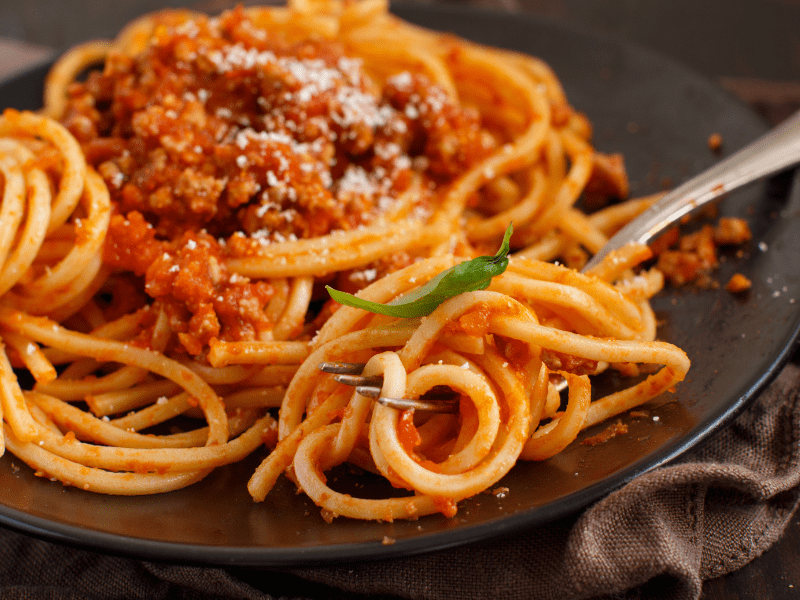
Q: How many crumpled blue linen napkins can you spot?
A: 0